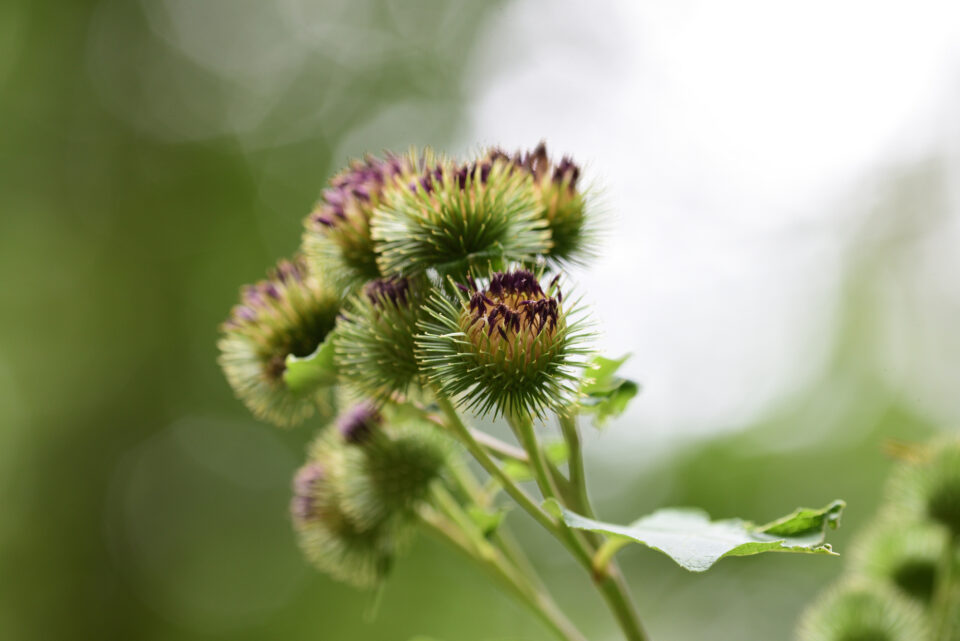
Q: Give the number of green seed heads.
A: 11